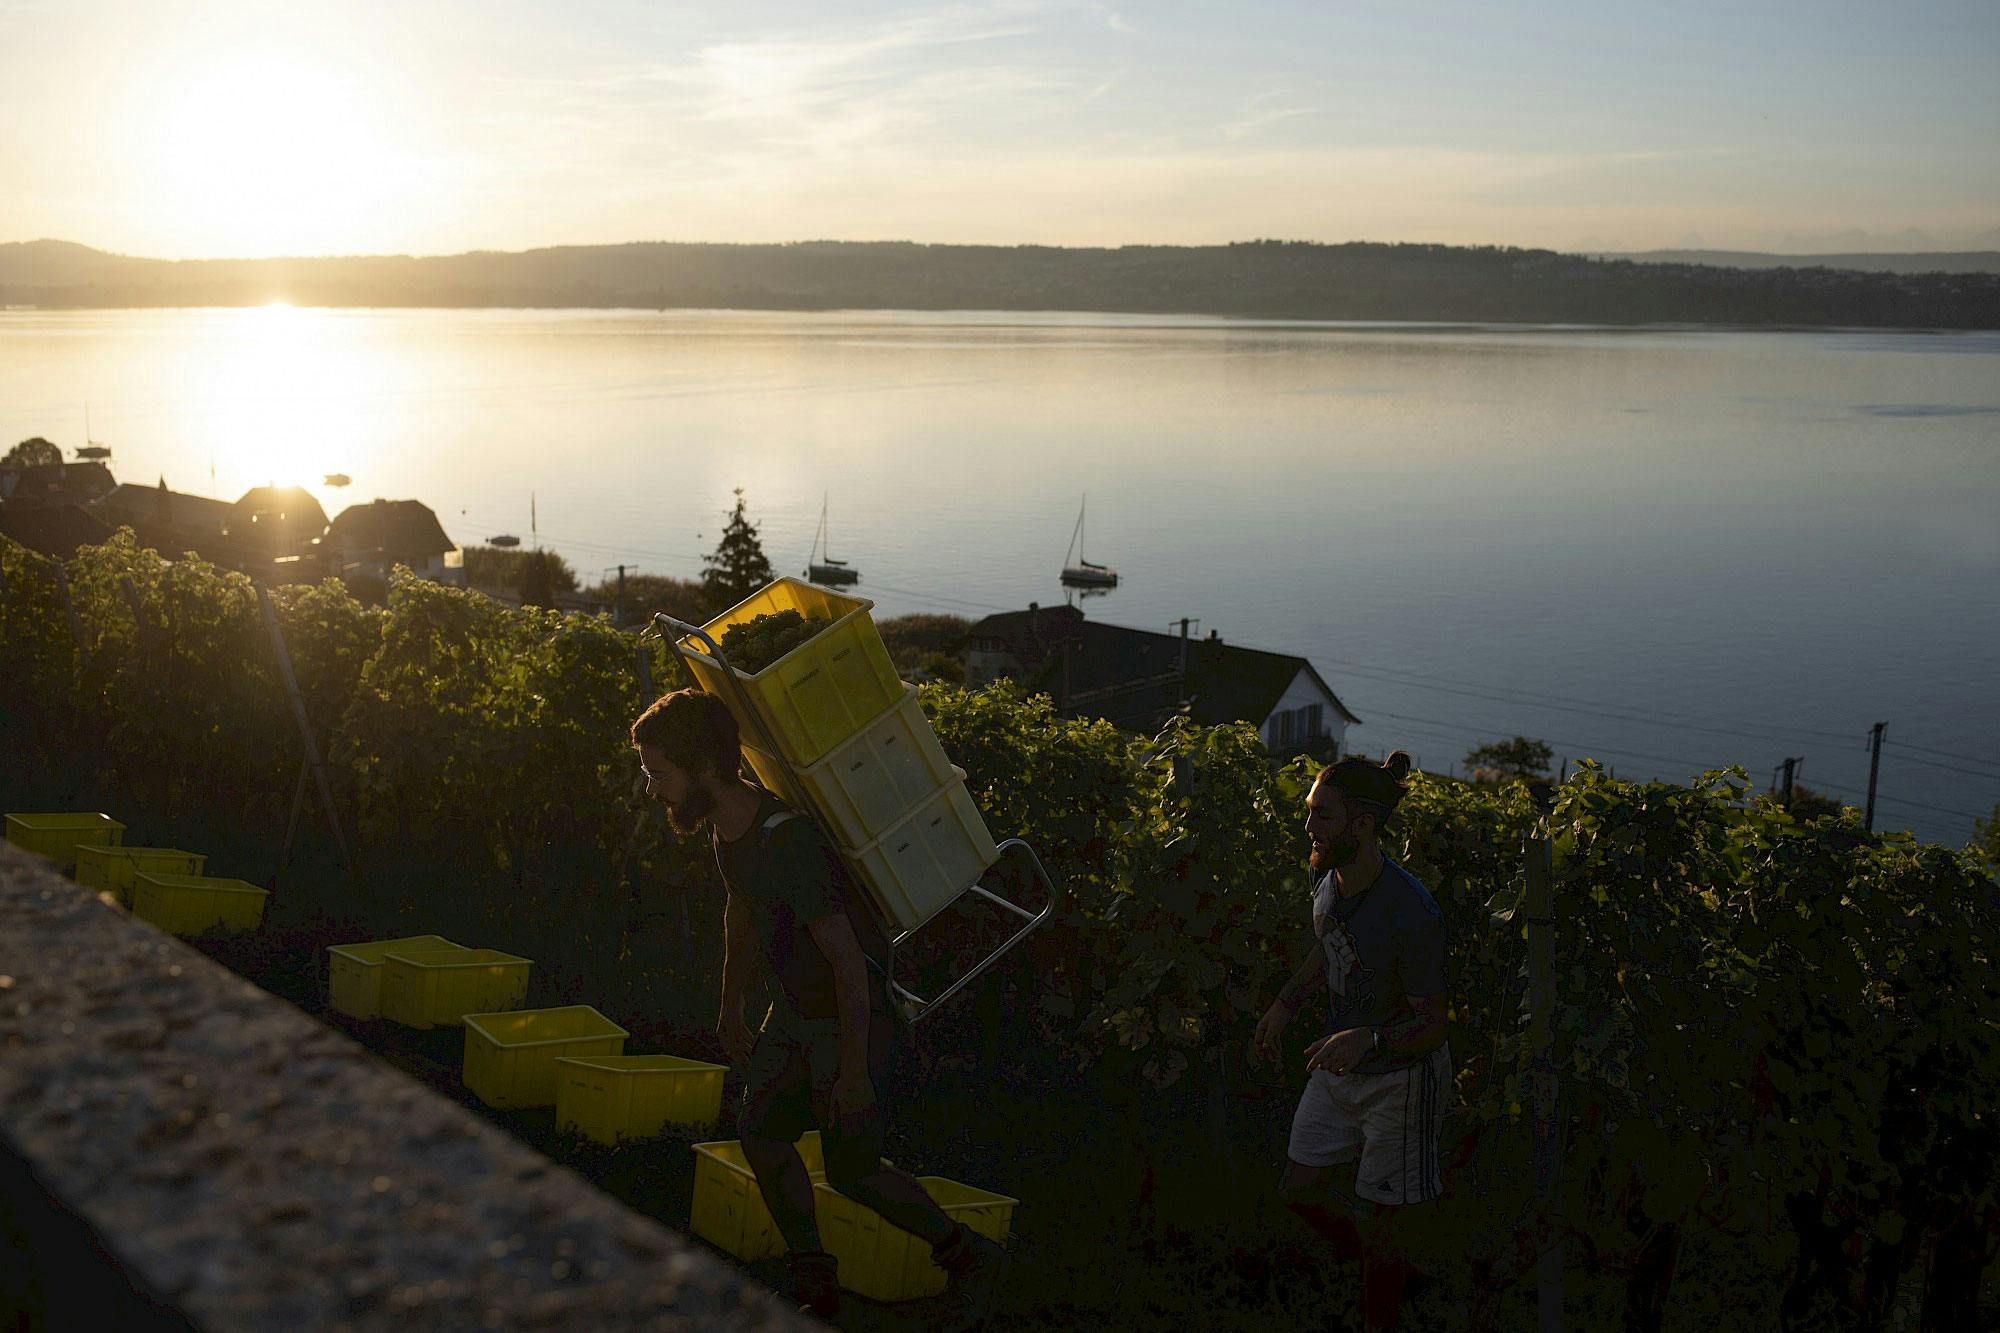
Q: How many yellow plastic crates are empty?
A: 9